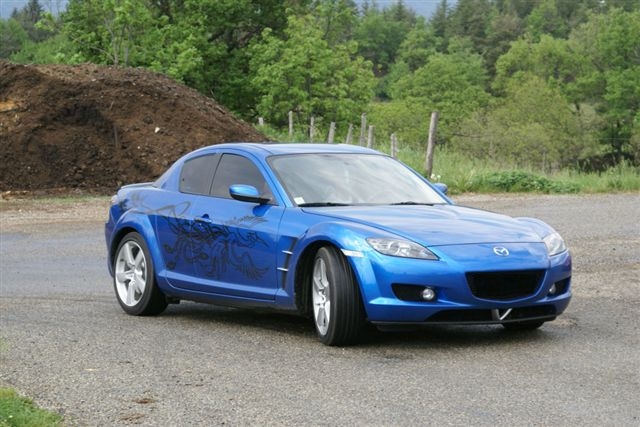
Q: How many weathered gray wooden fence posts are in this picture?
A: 9